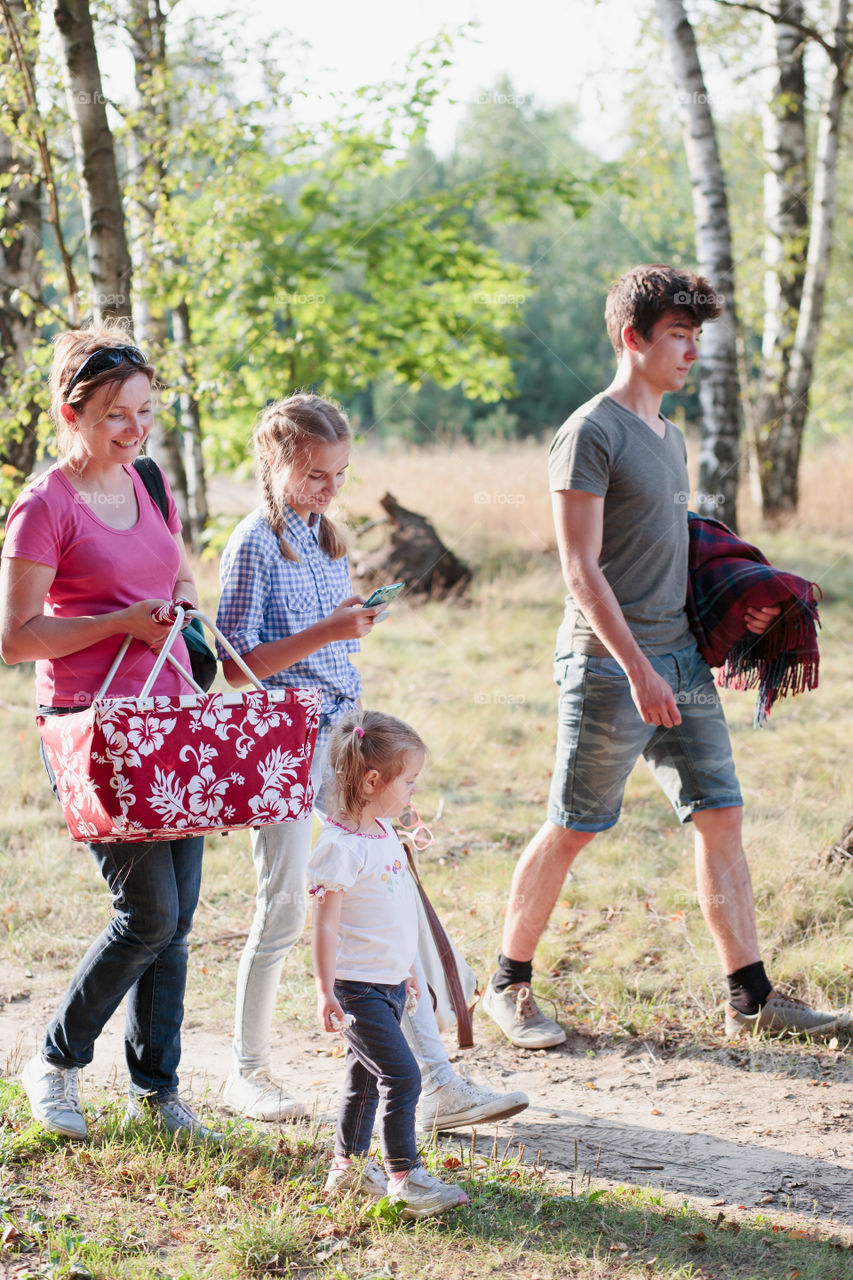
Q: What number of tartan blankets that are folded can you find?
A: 1